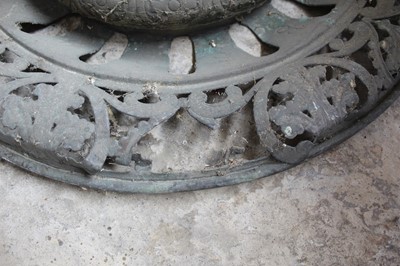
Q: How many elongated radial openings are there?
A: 5